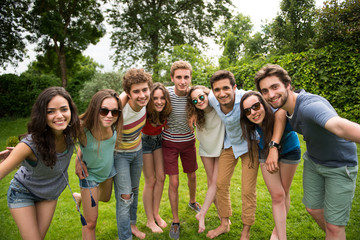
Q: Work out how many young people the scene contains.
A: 9